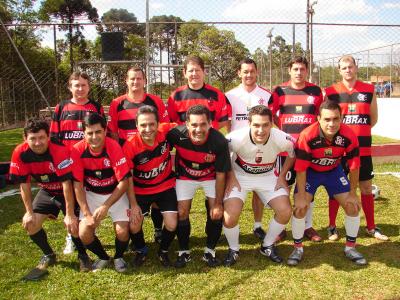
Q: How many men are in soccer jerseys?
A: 12